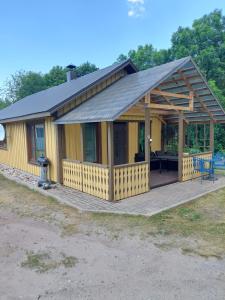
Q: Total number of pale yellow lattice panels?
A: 4